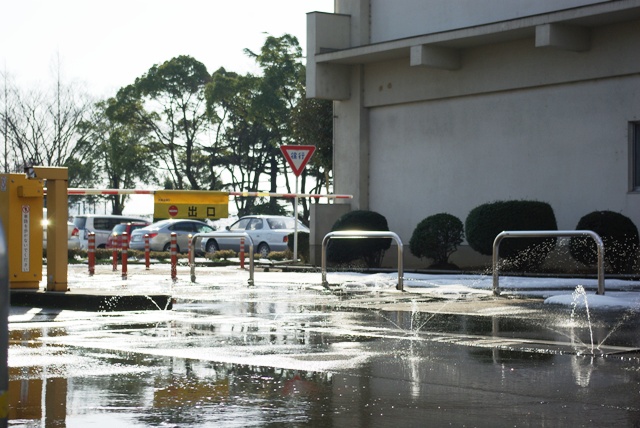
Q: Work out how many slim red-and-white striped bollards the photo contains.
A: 7